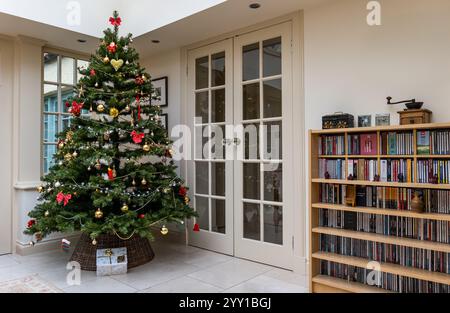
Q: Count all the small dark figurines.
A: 5